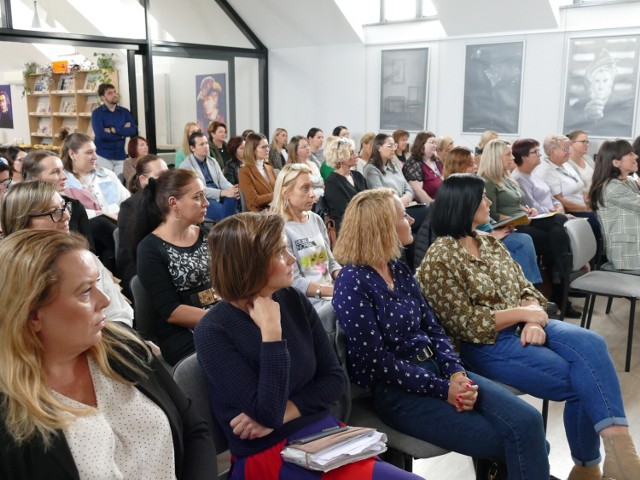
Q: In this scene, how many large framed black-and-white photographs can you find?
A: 3